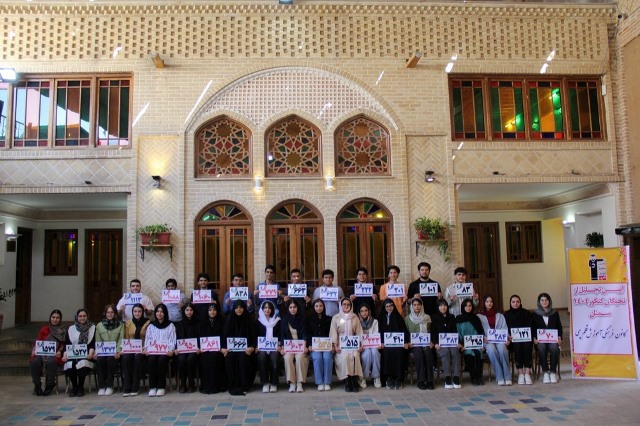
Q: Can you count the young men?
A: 11